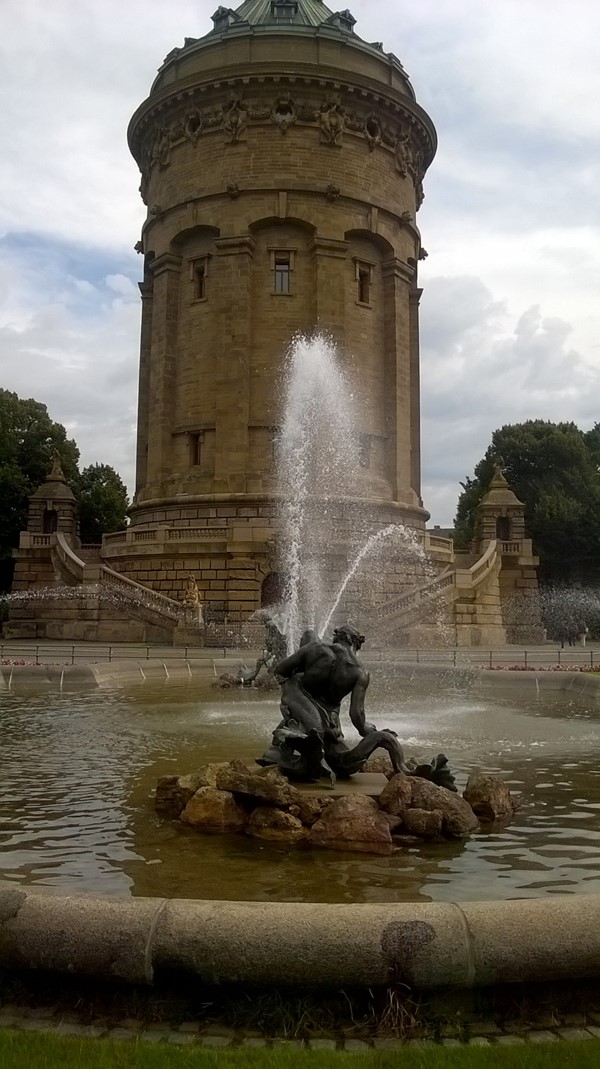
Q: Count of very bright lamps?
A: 0